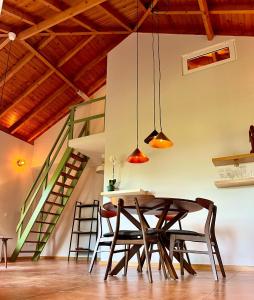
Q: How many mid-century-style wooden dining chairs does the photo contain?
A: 4